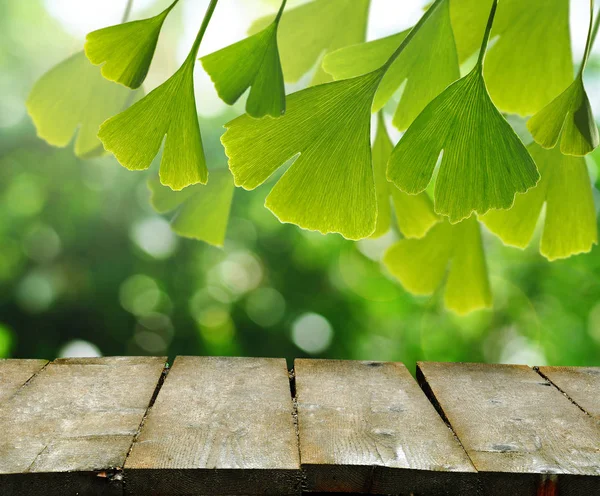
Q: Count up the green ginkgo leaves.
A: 14